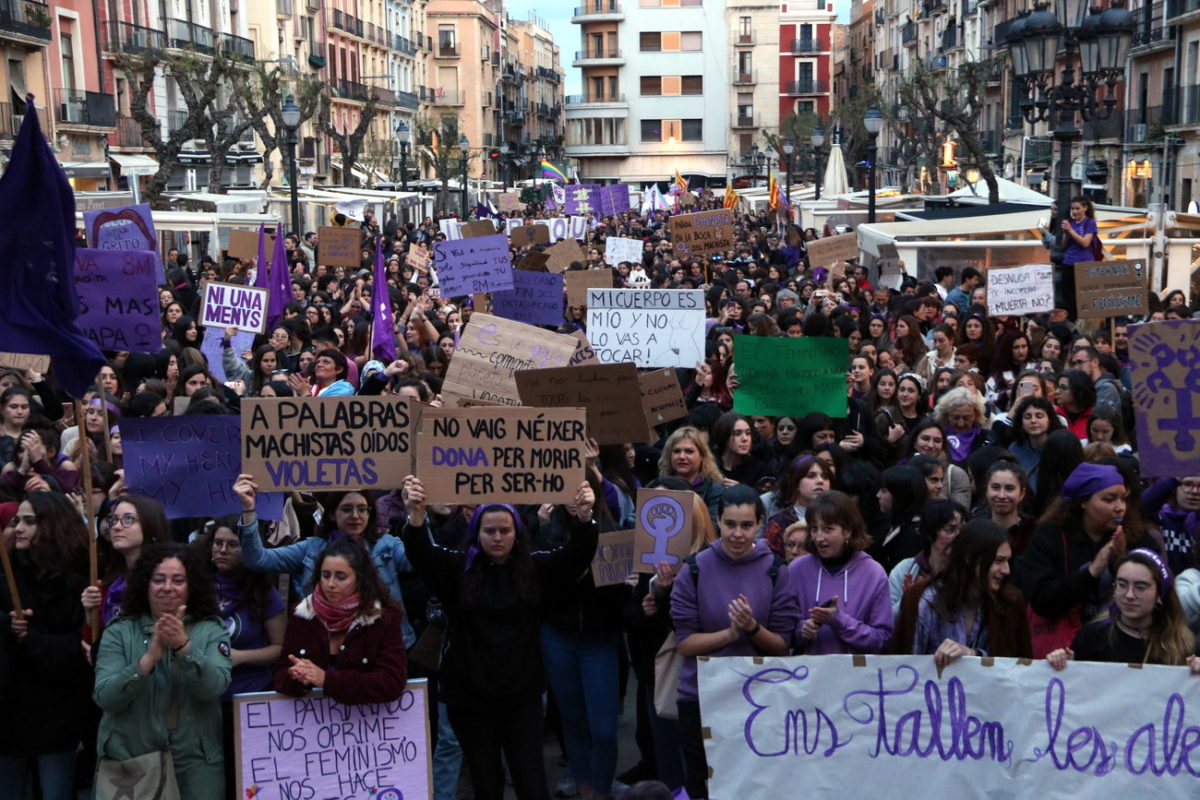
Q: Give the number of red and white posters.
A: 0